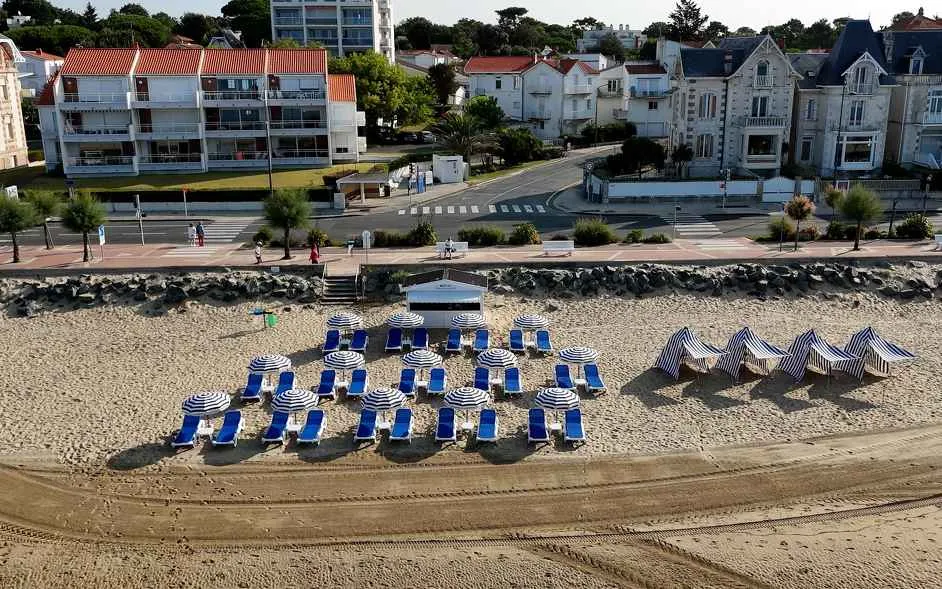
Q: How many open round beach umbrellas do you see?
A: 14